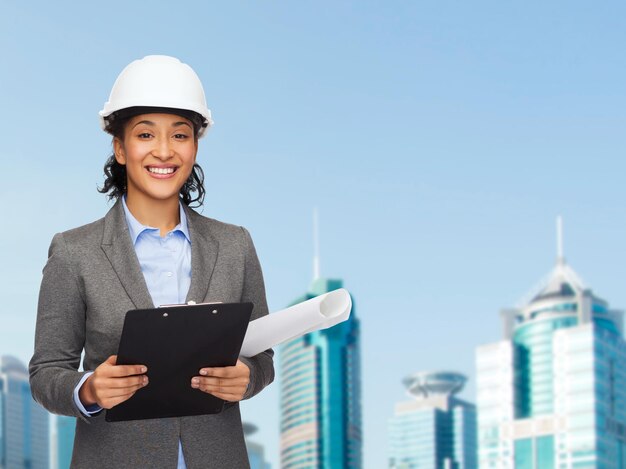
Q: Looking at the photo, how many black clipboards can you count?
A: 1